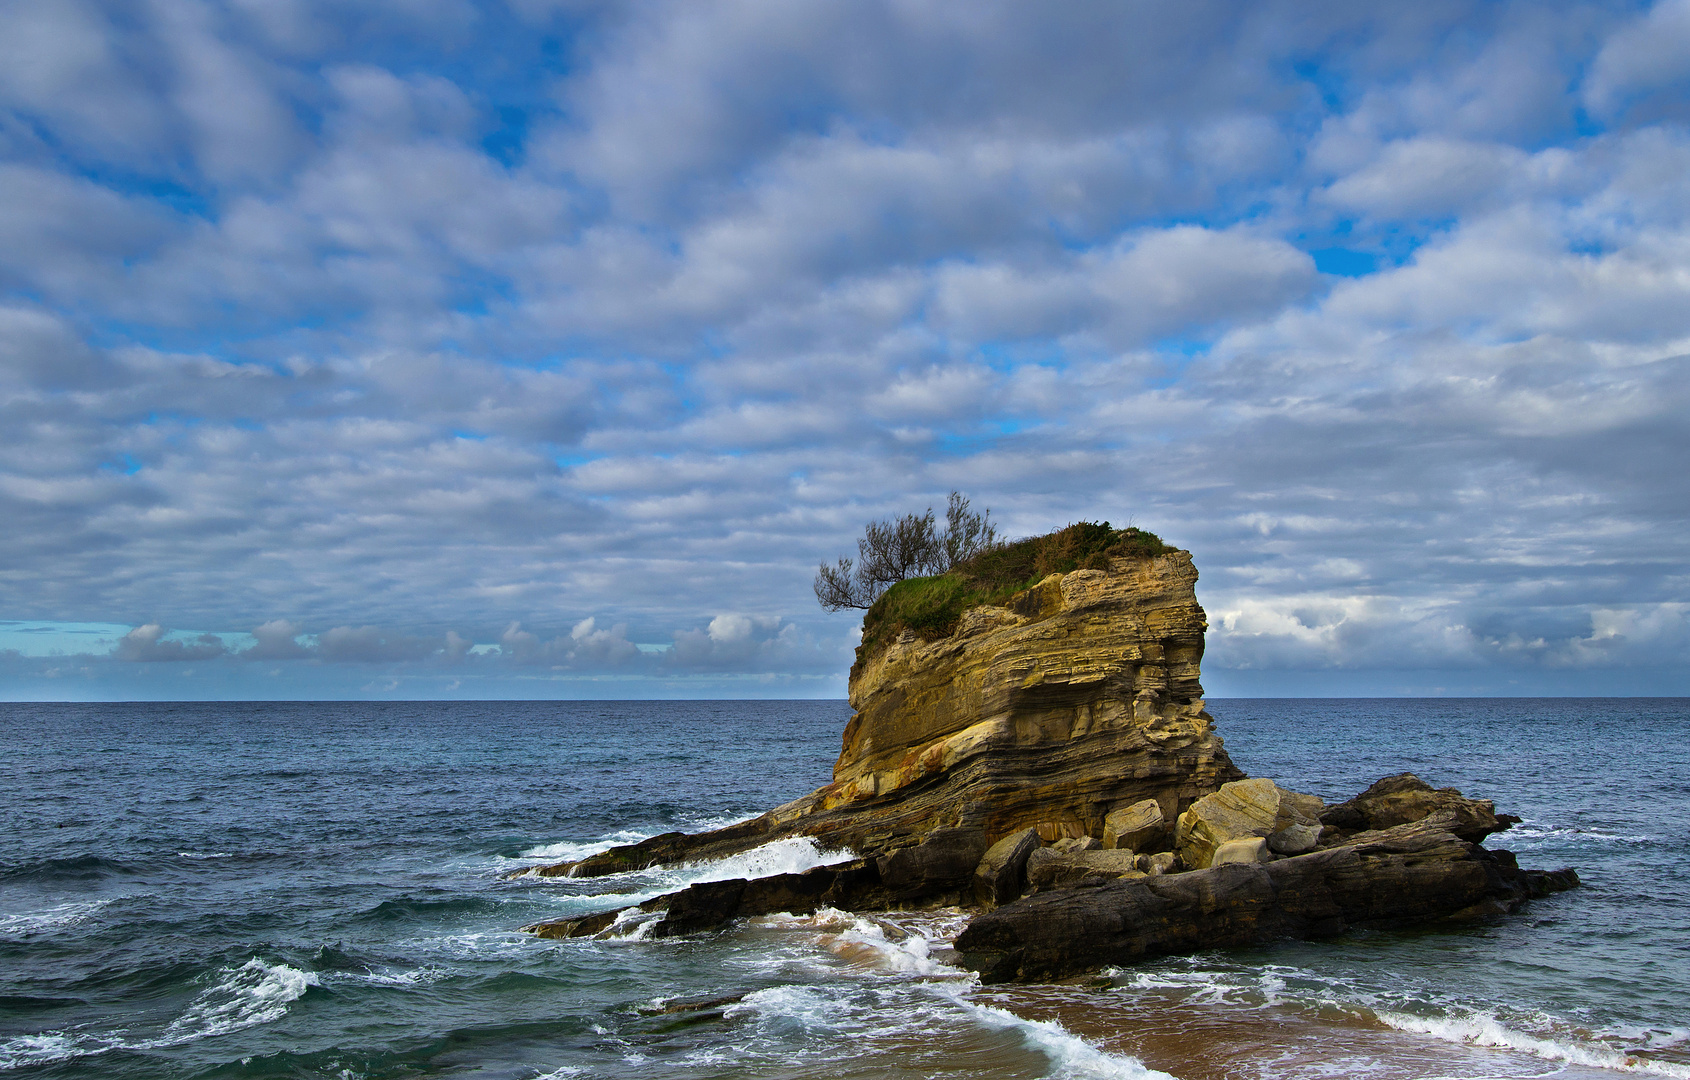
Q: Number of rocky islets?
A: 1